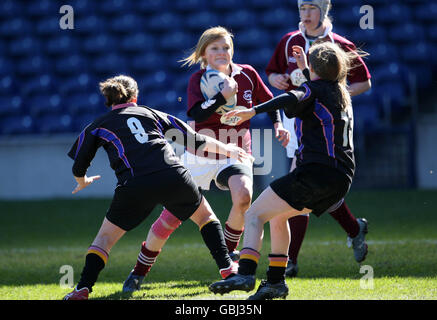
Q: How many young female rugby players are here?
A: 4